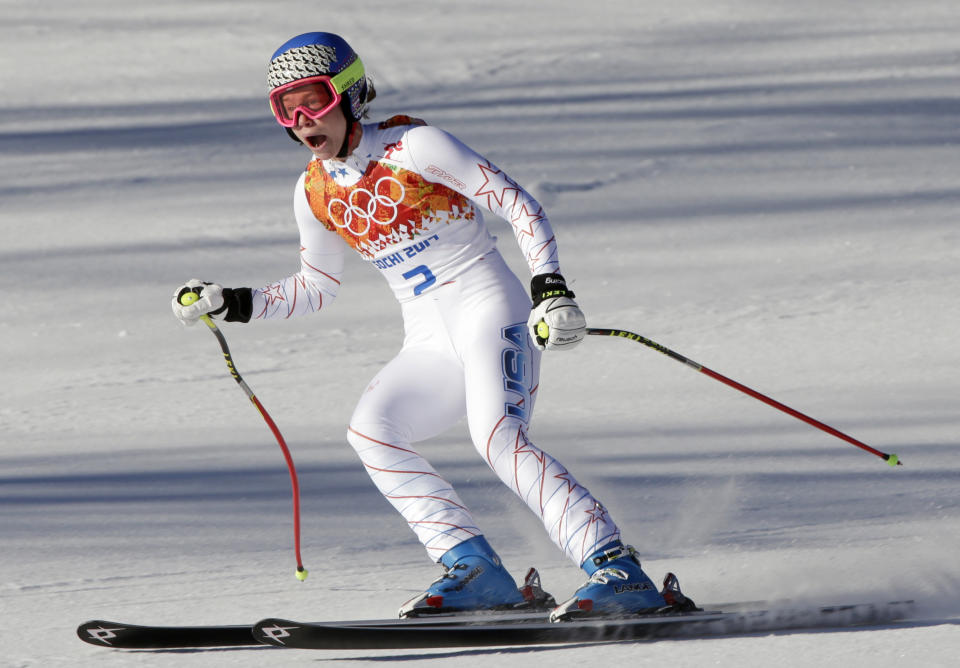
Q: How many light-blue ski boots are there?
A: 2